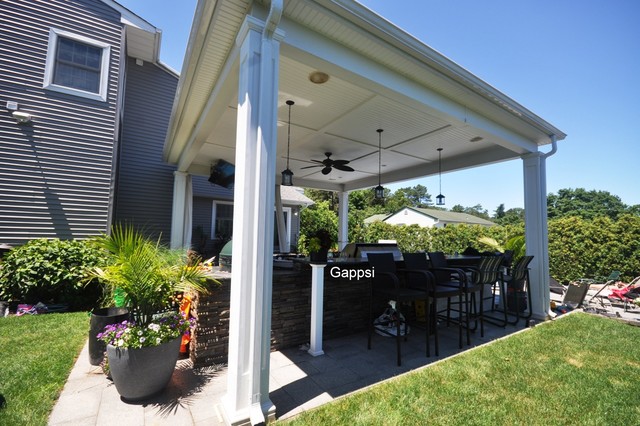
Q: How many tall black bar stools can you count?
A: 5